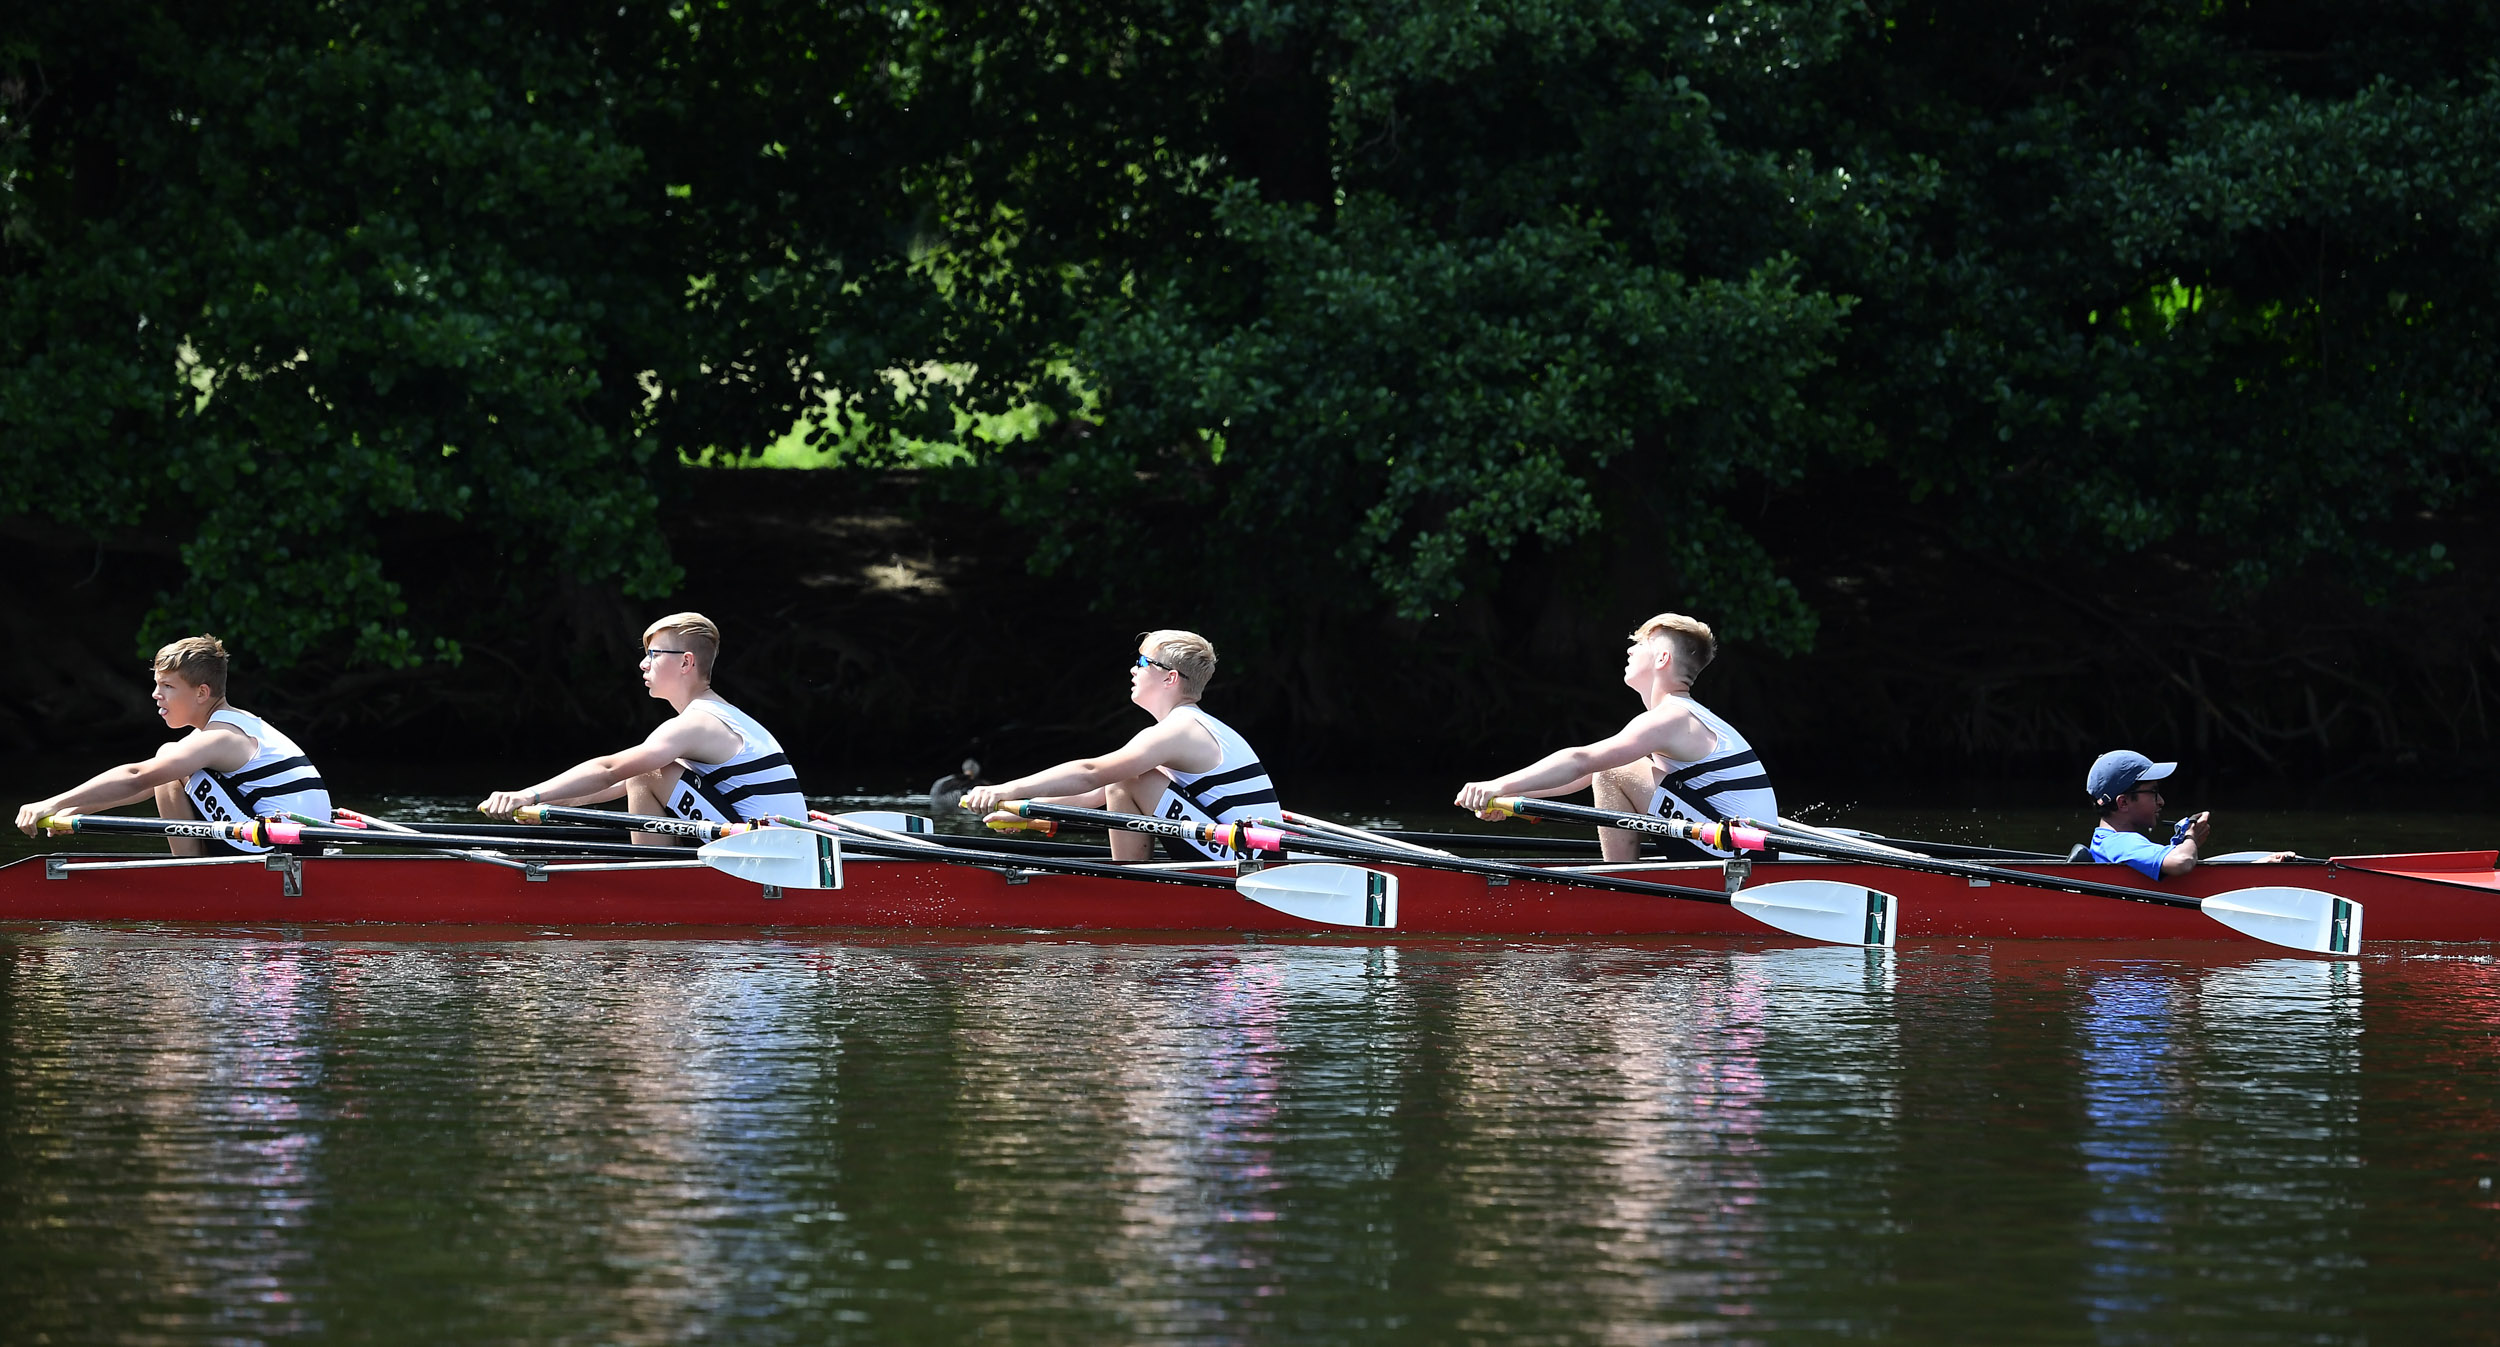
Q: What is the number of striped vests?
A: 4